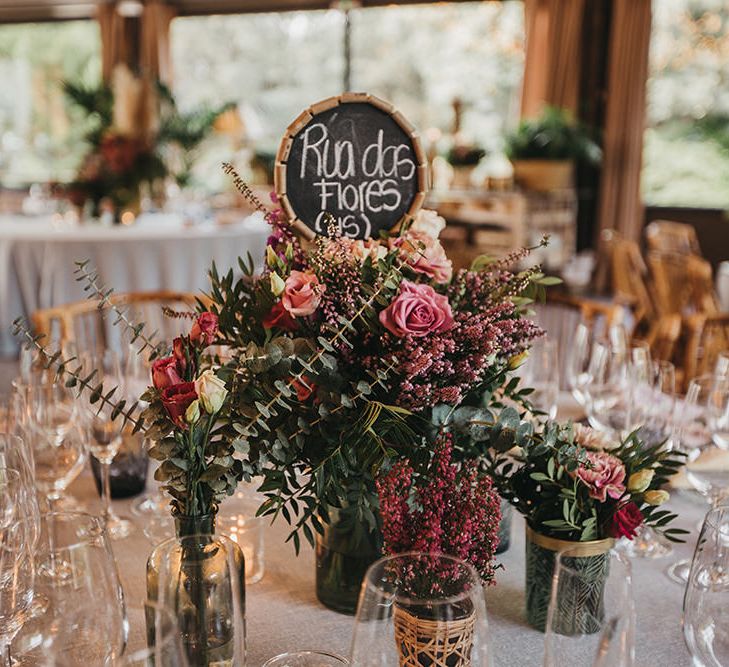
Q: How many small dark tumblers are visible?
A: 1